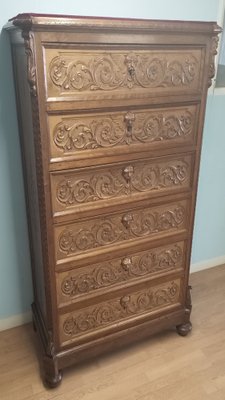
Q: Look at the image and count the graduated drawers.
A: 6